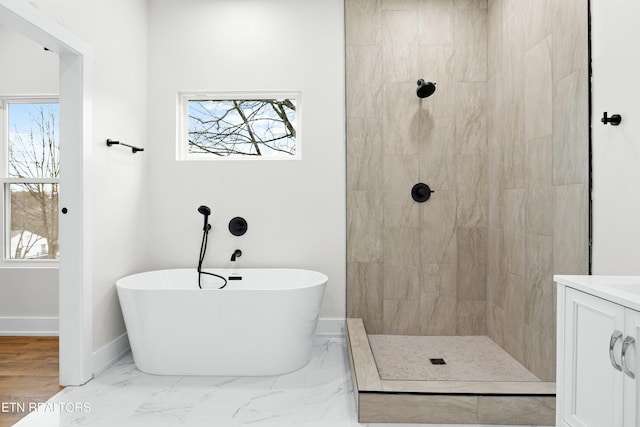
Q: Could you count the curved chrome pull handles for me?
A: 2